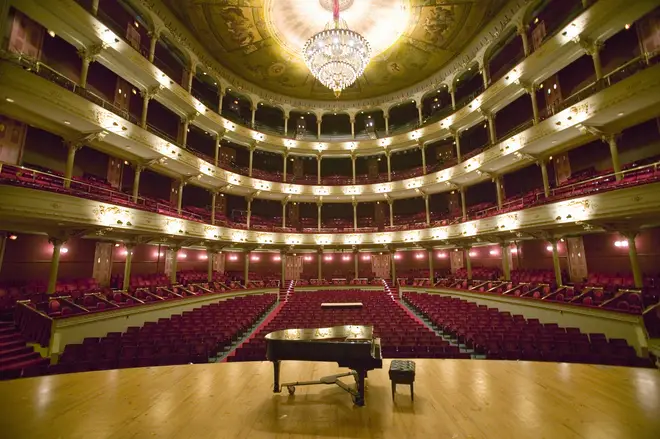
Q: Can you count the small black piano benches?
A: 1